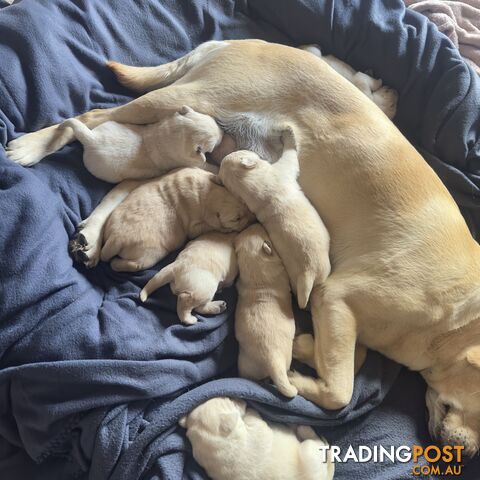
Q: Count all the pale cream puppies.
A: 7